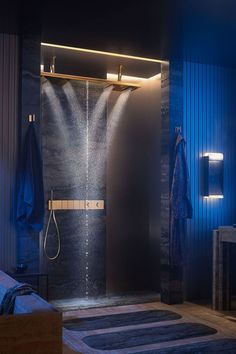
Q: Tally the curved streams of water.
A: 4